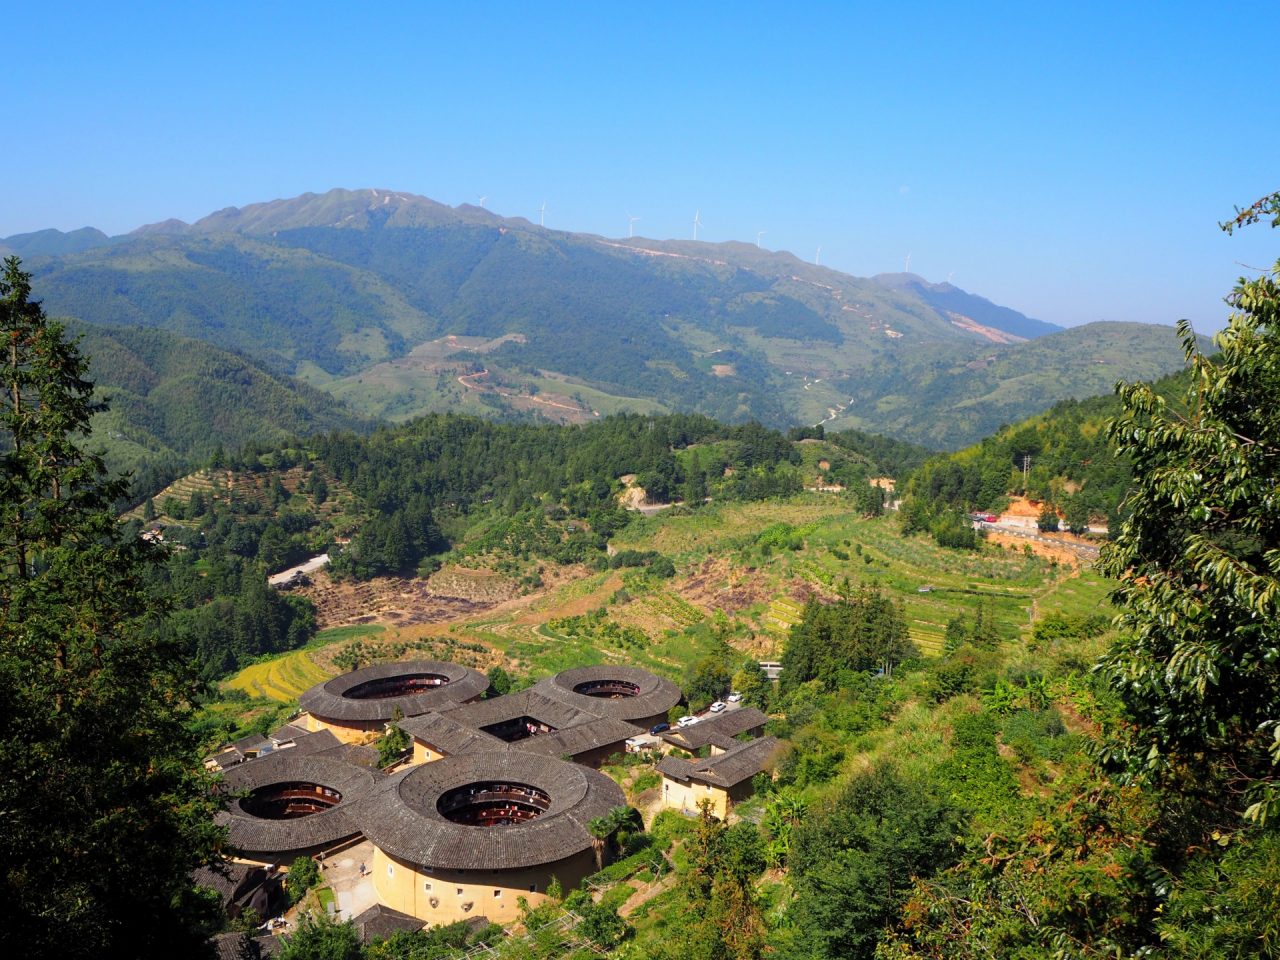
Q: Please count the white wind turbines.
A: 8